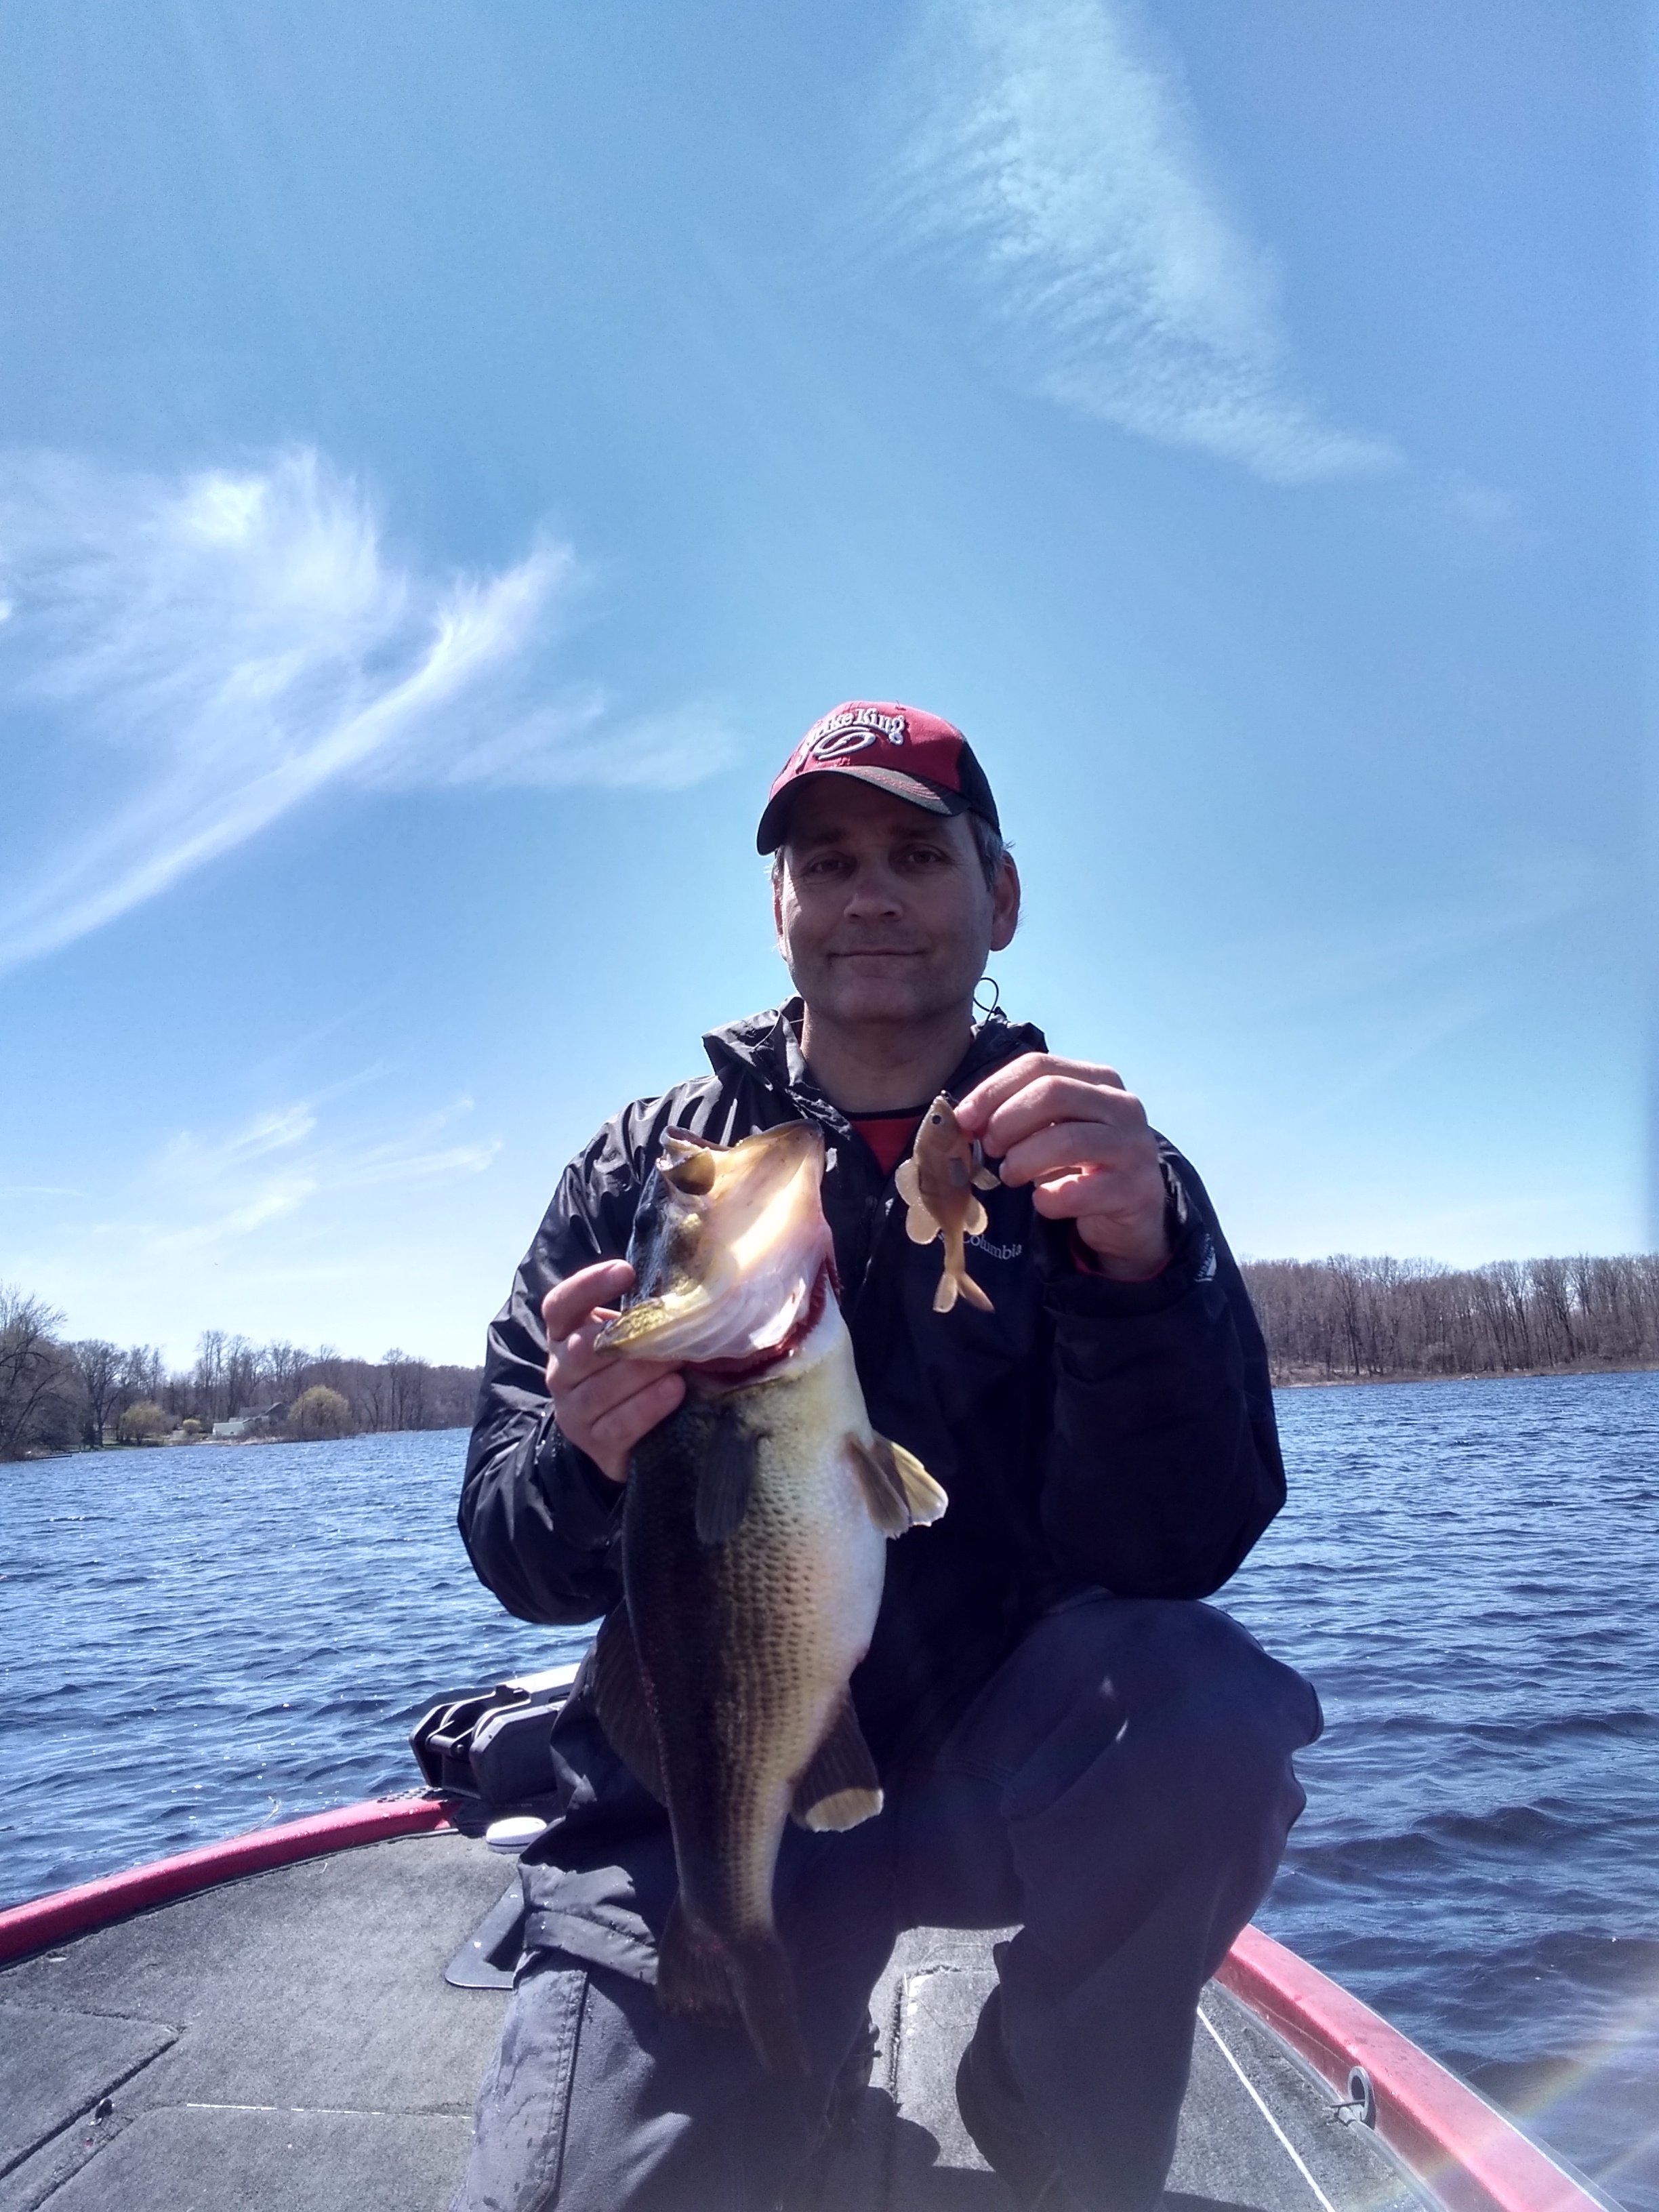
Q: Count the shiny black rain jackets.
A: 1